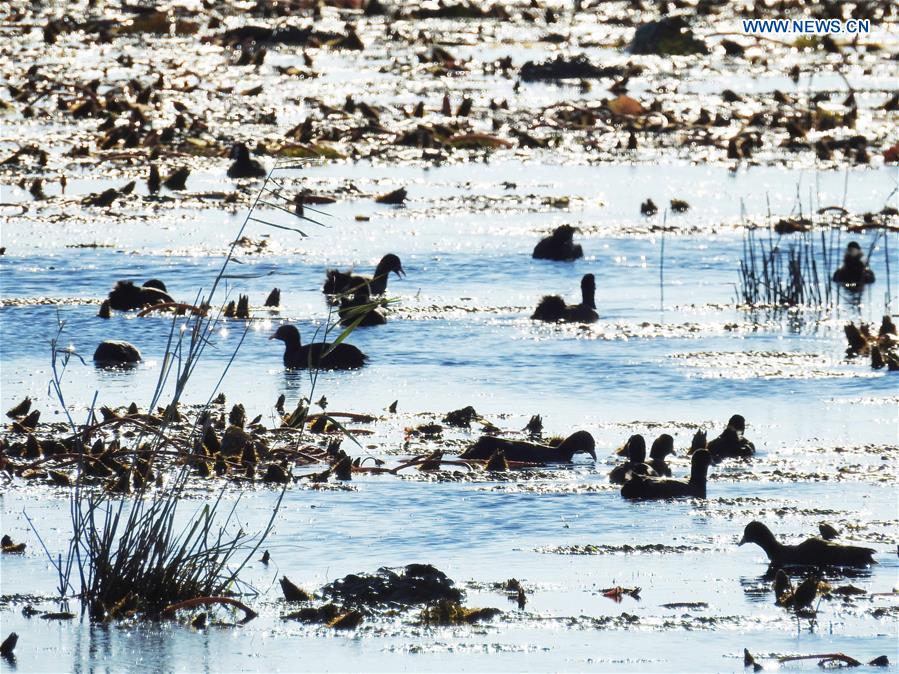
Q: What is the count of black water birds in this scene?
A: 15